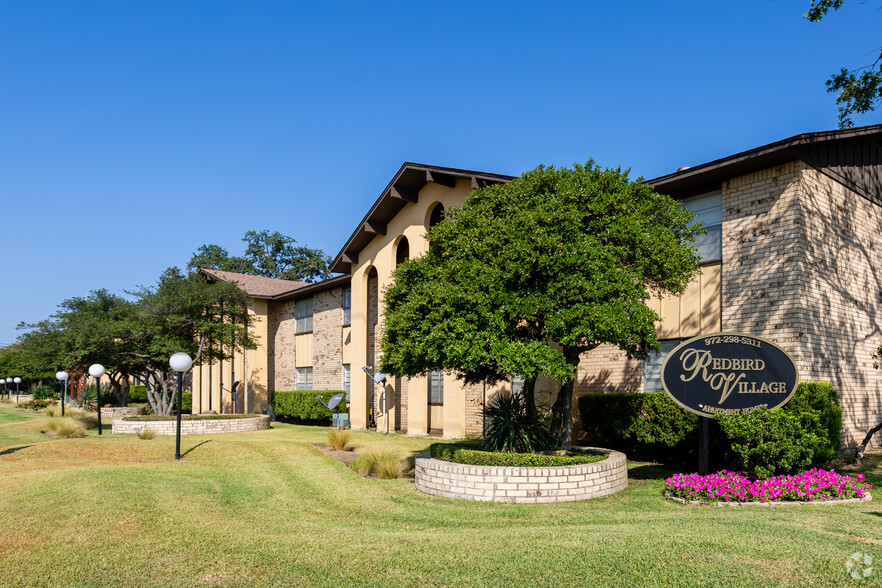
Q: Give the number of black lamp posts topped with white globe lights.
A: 6